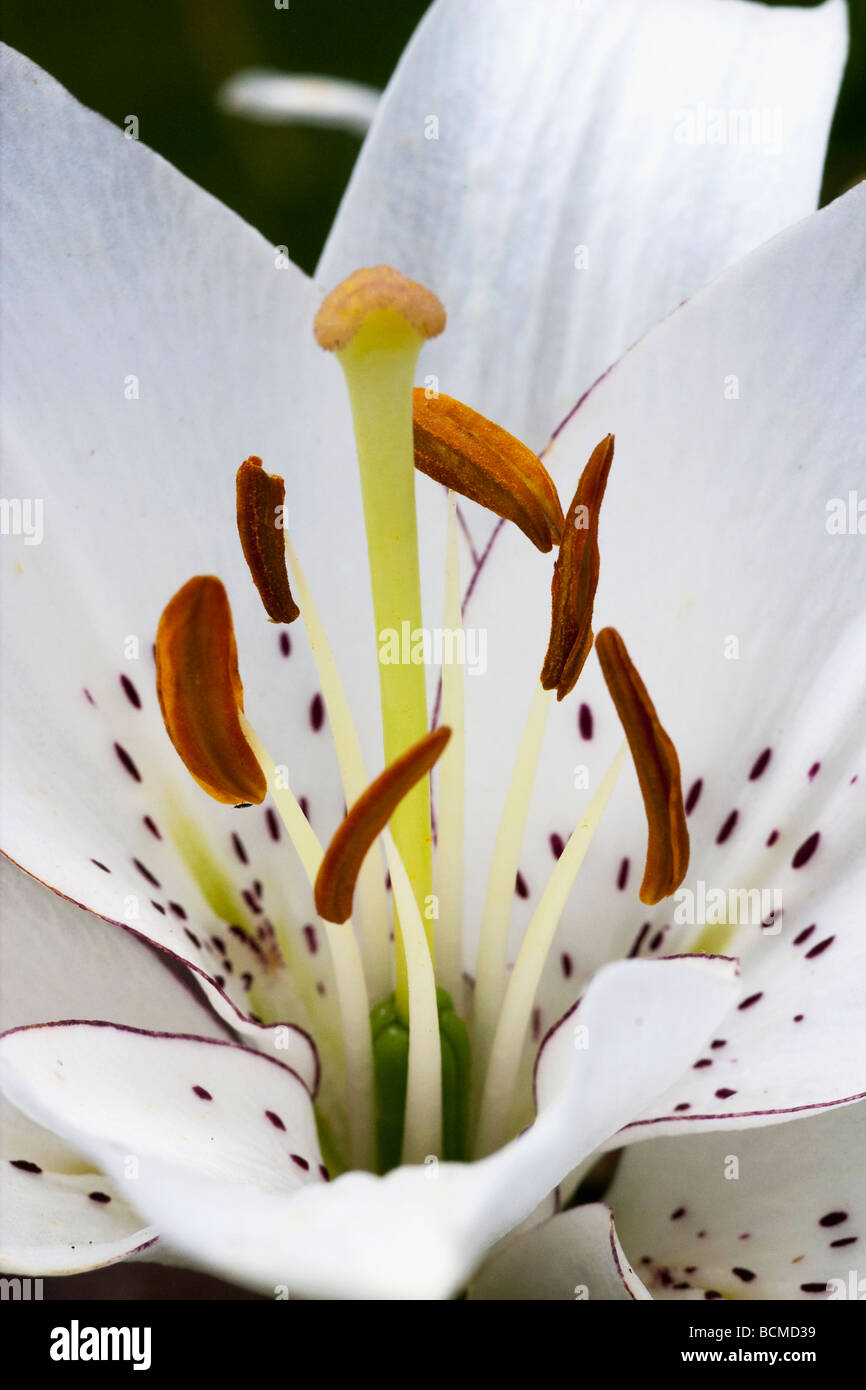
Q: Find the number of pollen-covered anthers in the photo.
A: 6